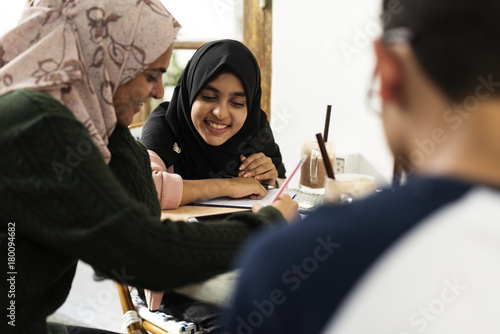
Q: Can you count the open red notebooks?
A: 0